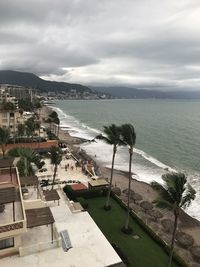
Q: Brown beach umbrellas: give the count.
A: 8